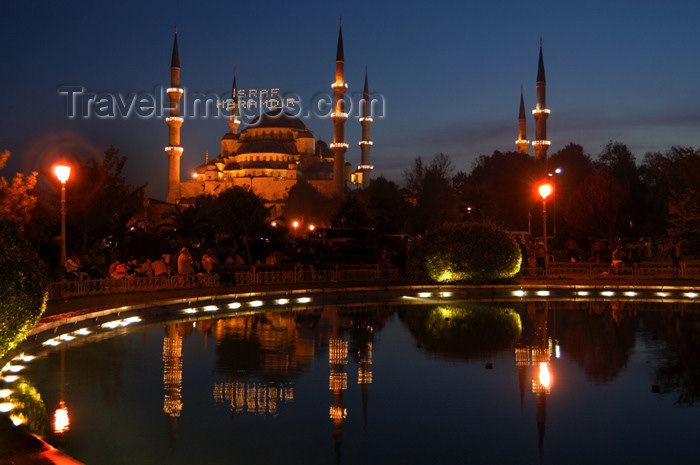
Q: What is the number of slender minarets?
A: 6